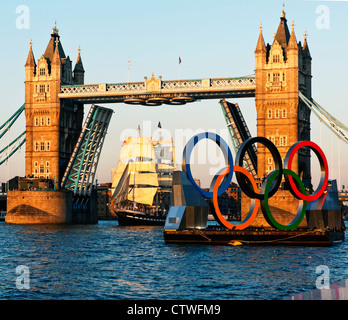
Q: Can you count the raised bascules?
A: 2